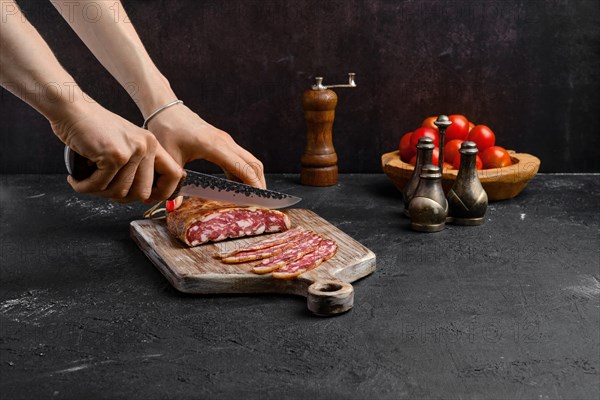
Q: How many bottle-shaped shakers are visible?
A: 3